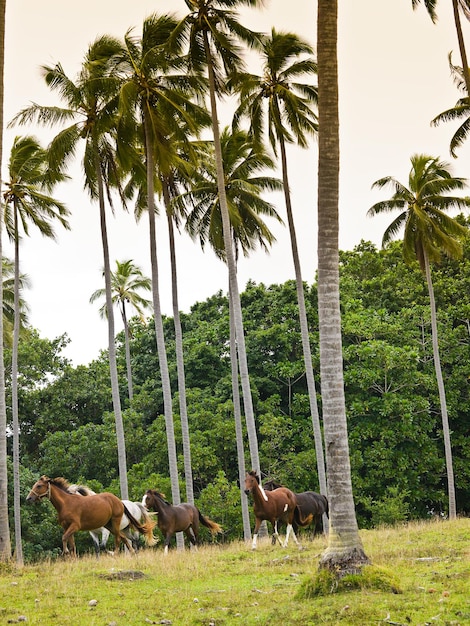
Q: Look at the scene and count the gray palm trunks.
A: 11